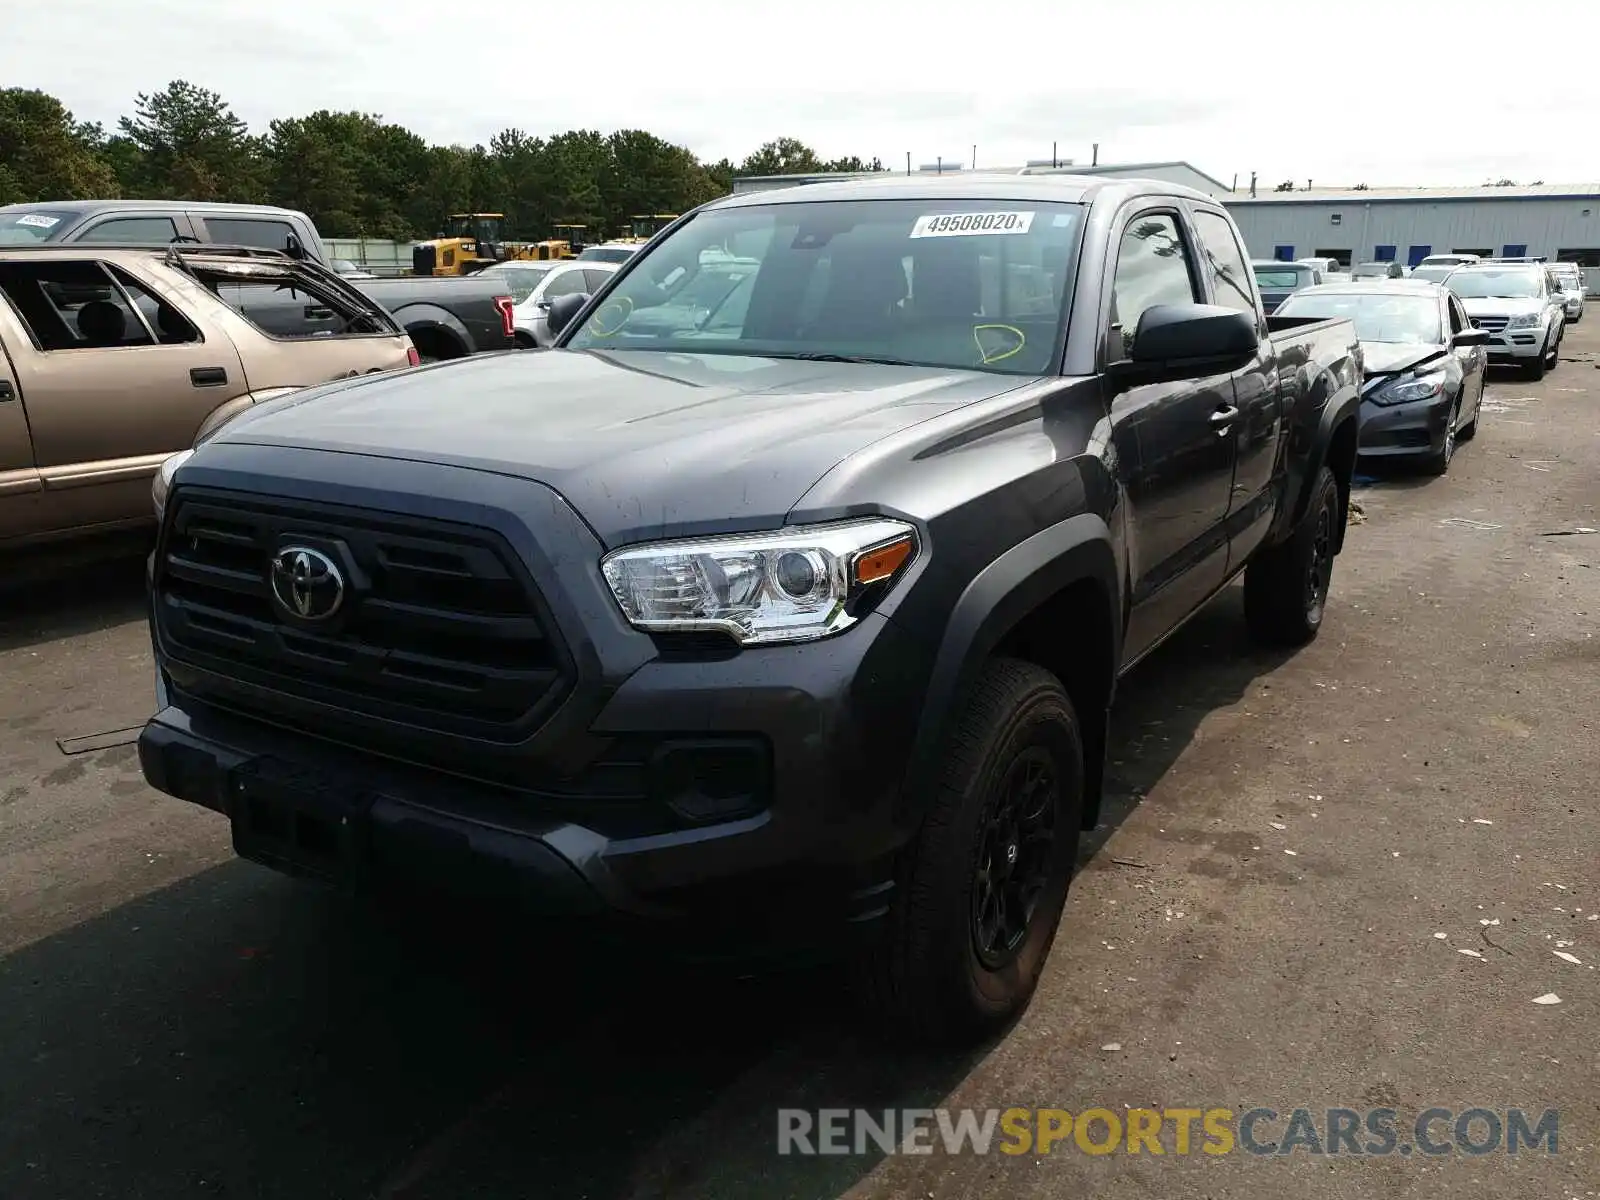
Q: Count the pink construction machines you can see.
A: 0